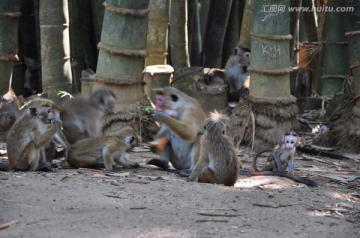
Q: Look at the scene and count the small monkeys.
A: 1